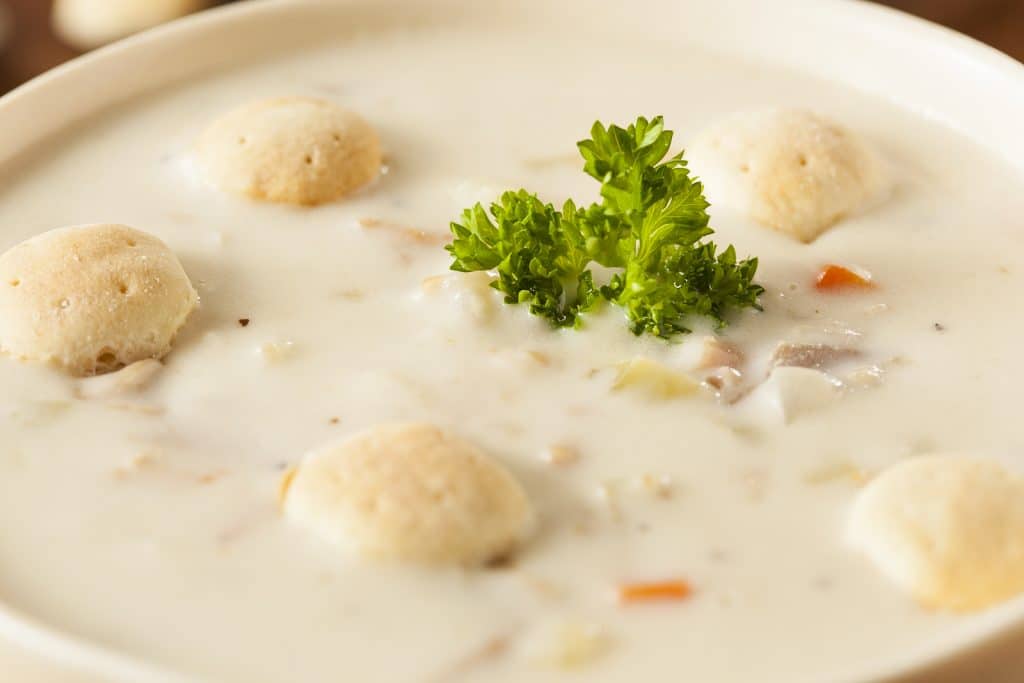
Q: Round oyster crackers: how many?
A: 5